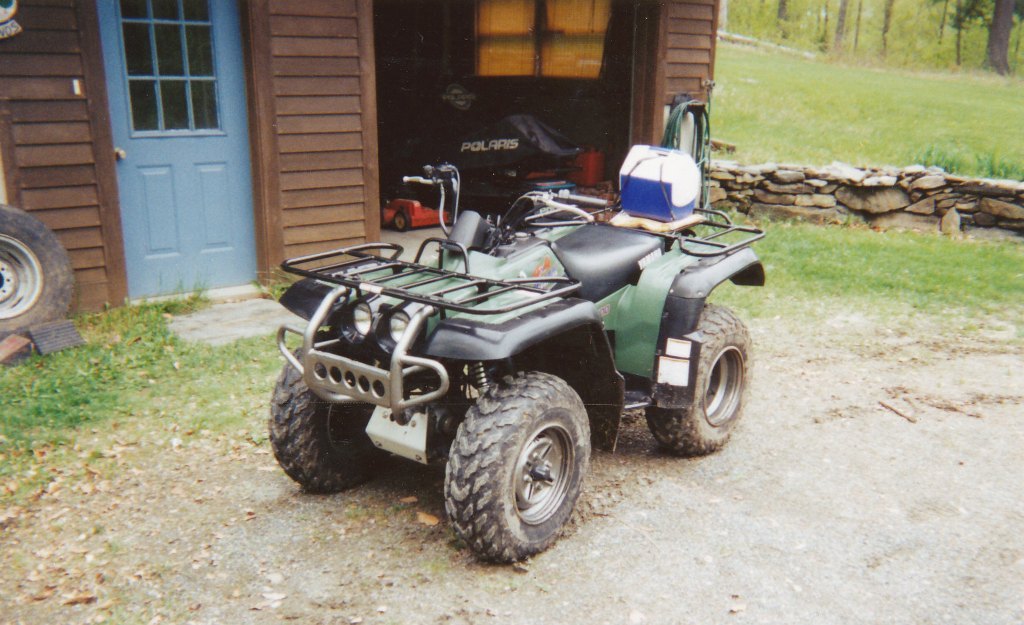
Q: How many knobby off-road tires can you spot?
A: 3